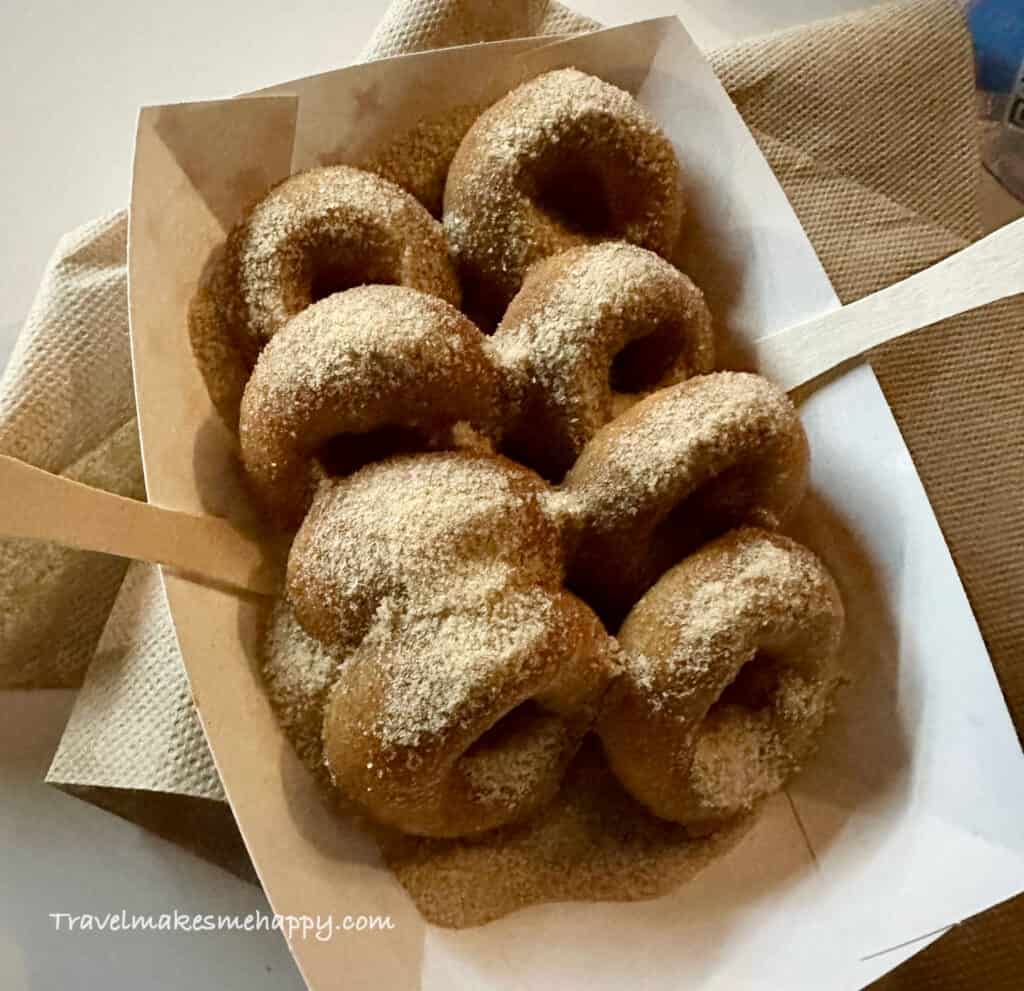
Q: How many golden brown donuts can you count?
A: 8